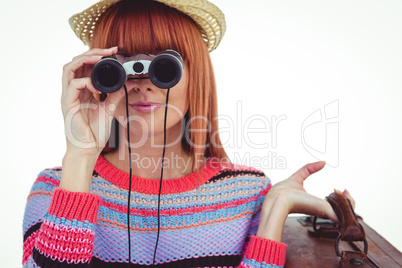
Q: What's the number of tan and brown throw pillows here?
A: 0